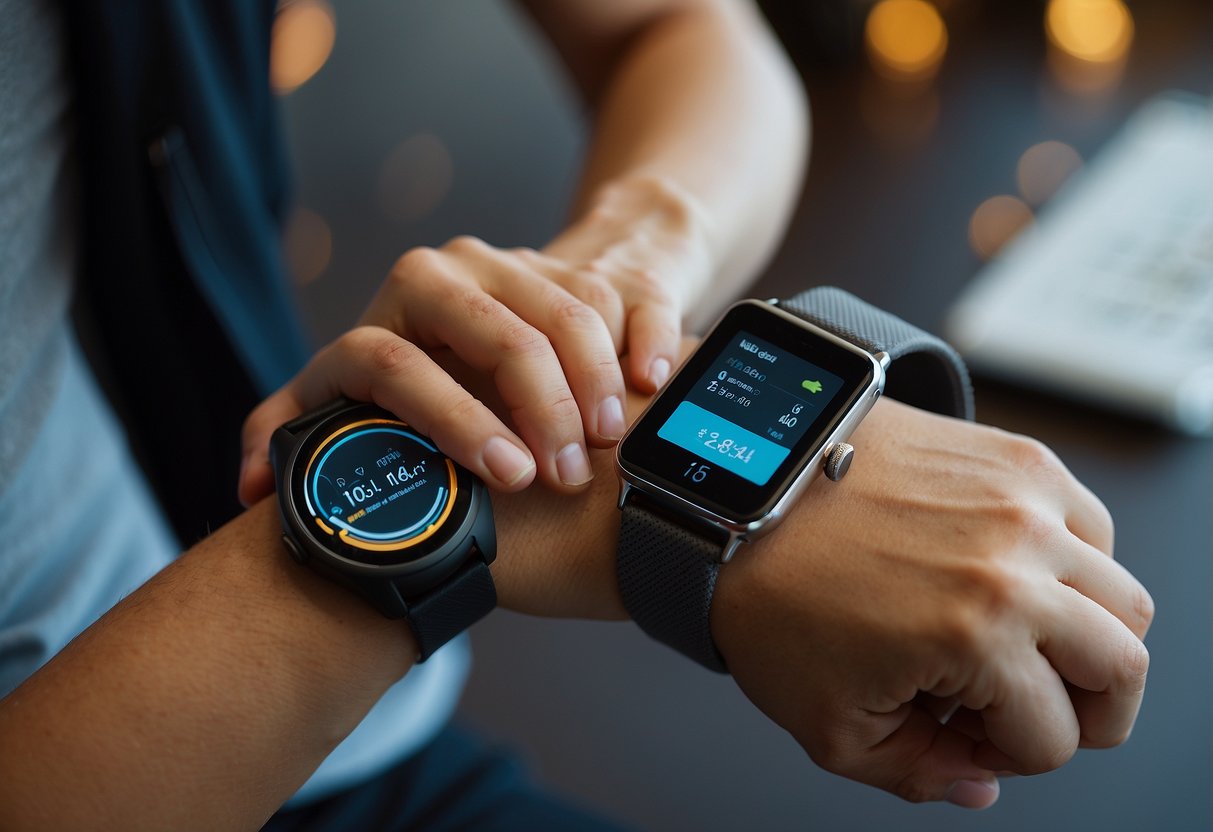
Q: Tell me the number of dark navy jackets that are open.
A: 1